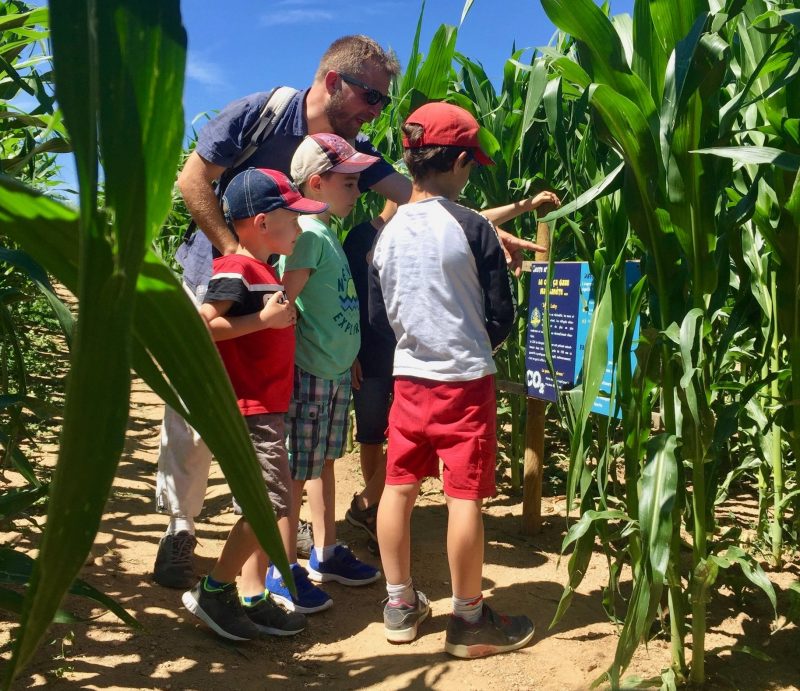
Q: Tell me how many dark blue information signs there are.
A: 1